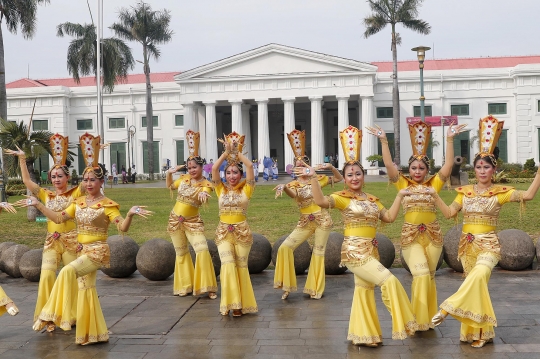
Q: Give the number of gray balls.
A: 14